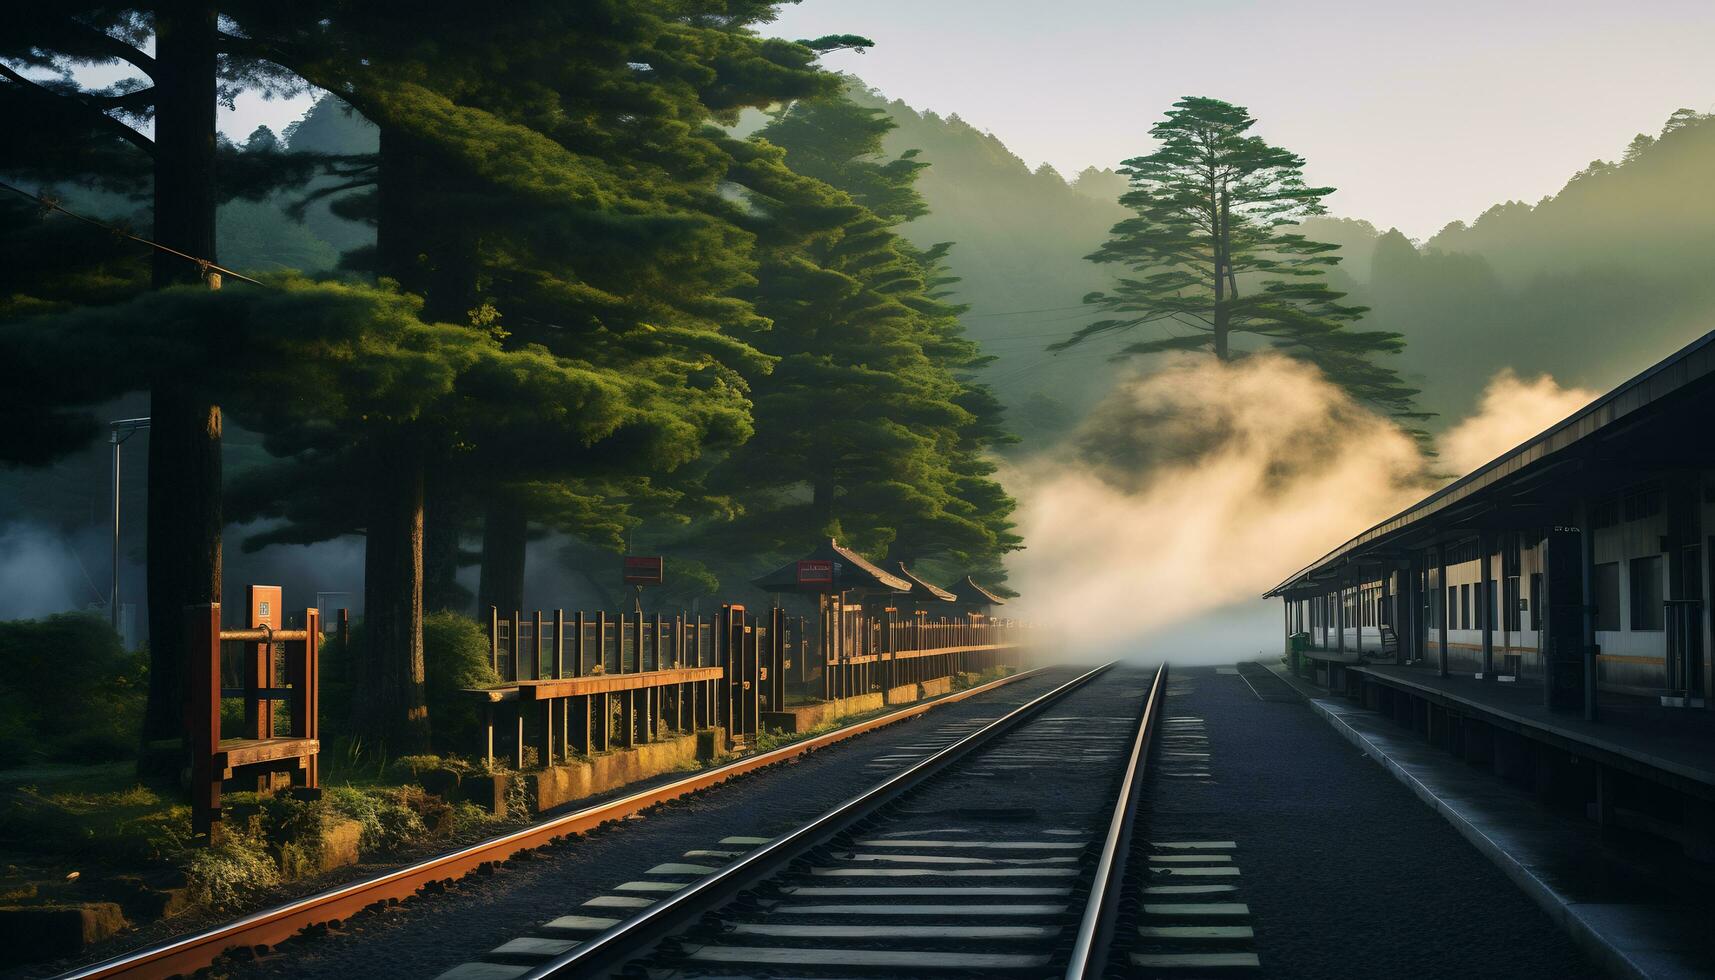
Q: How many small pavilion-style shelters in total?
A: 3